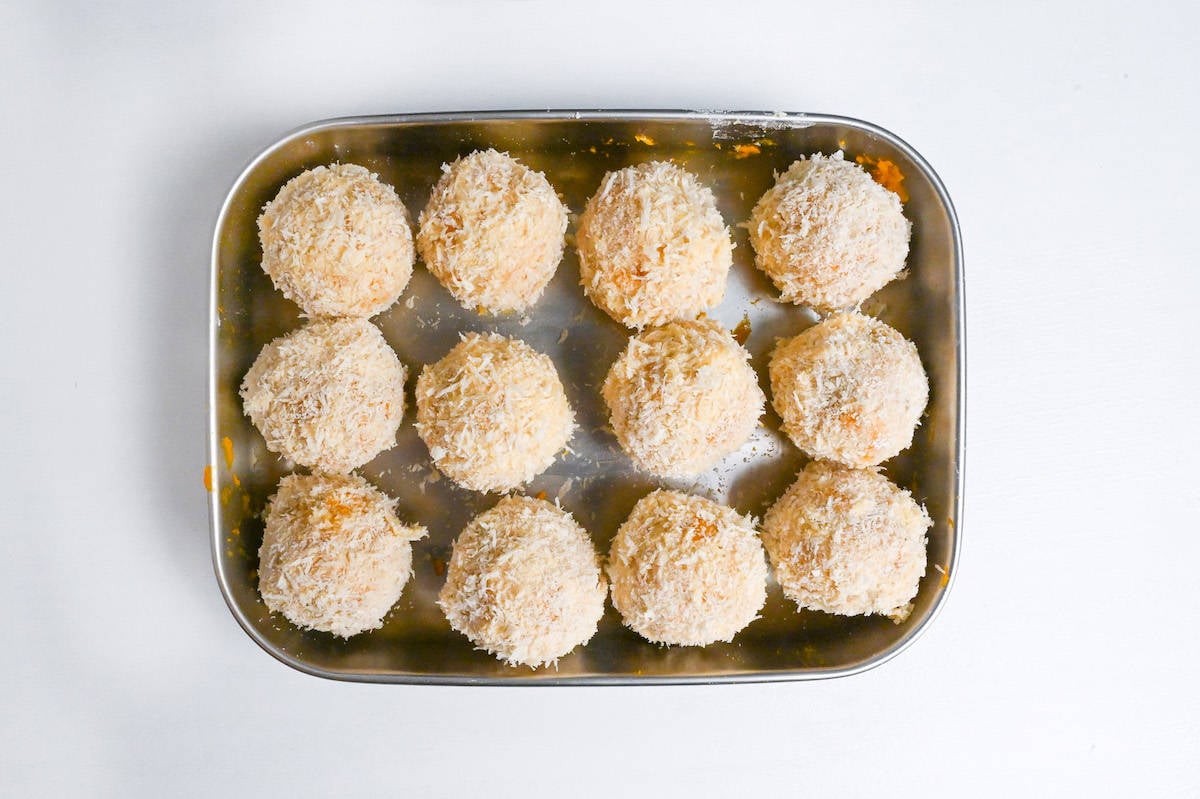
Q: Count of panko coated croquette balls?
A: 12